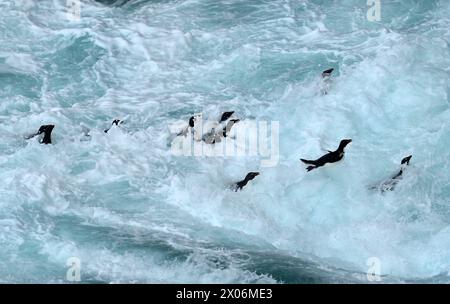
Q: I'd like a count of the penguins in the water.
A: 9